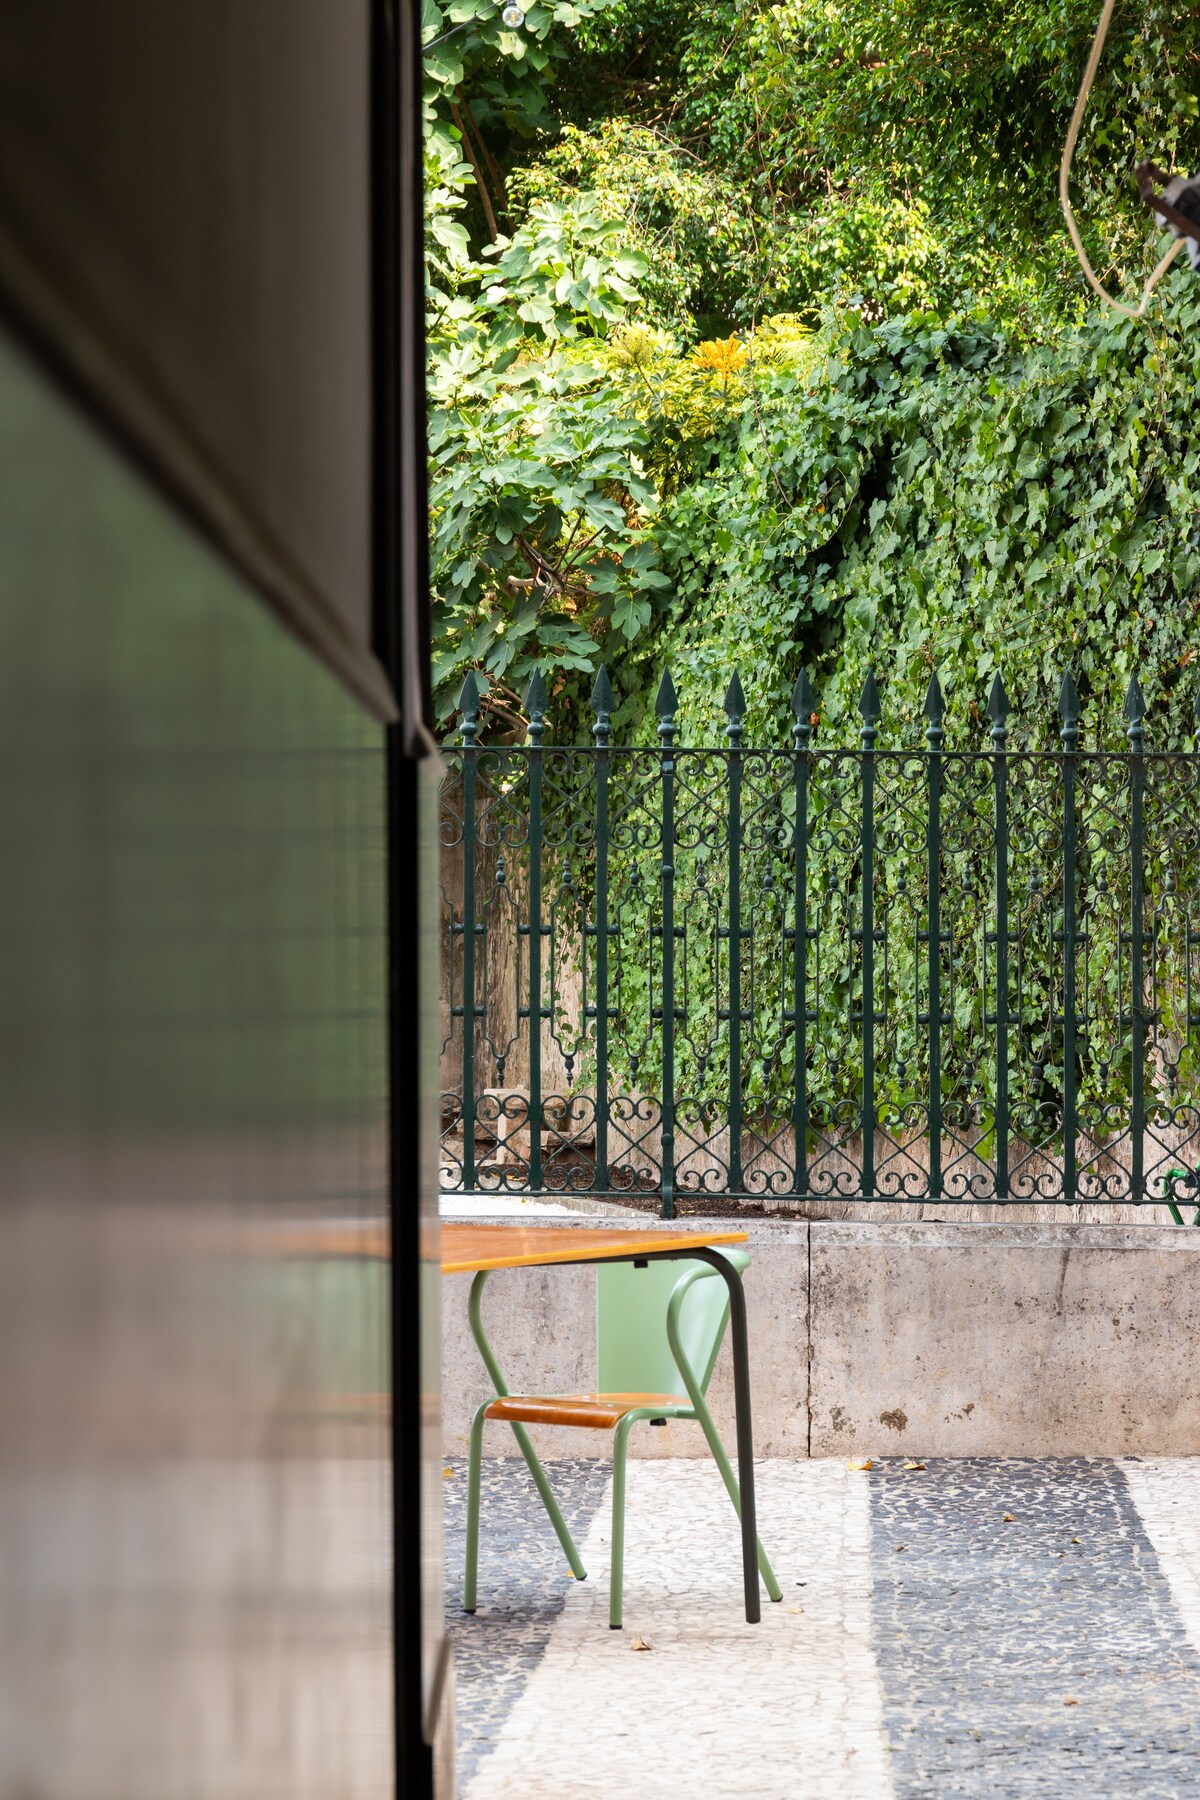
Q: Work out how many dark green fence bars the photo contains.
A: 11